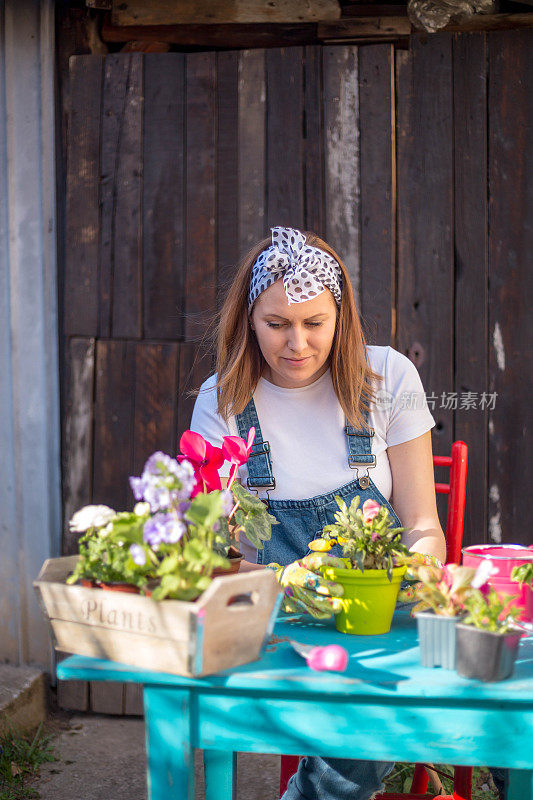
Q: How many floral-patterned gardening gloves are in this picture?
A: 2